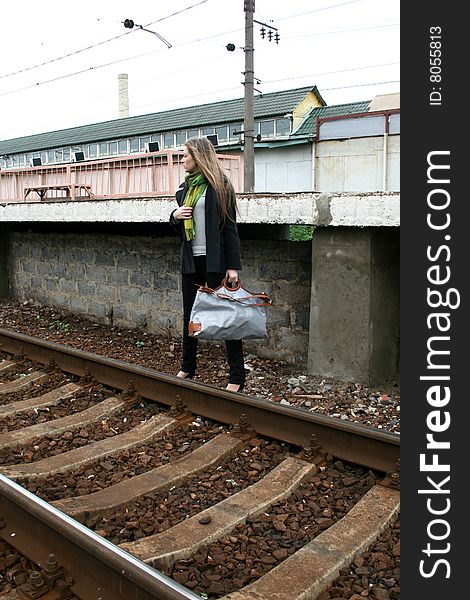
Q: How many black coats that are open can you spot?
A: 1